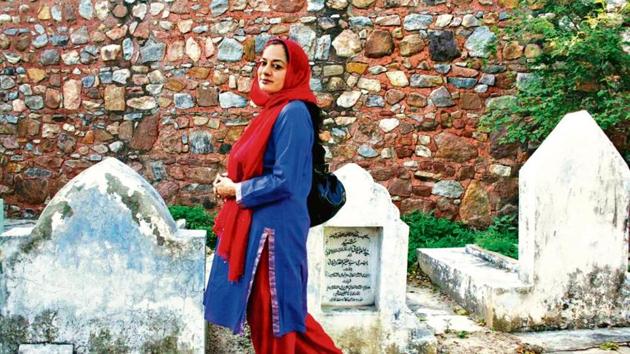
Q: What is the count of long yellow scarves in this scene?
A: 0